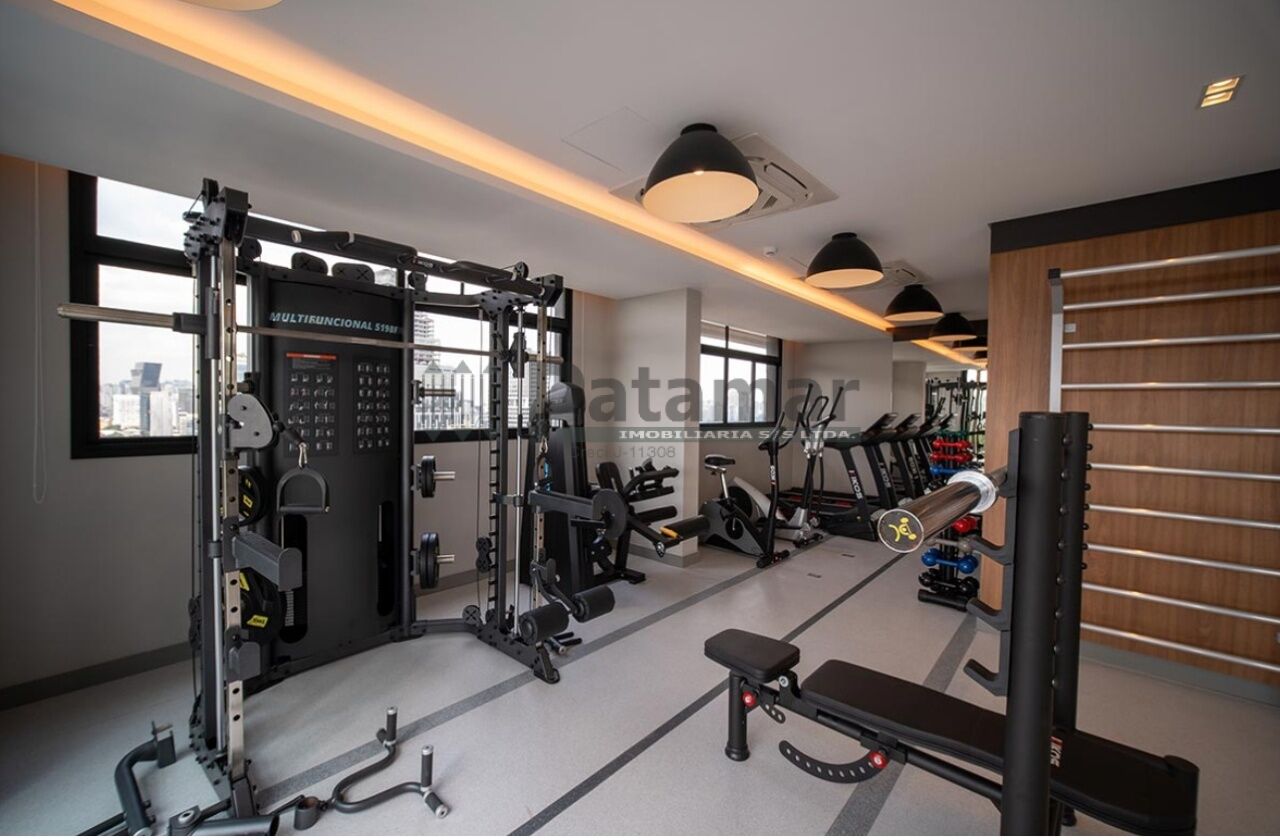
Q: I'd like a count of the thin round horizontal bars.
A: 10